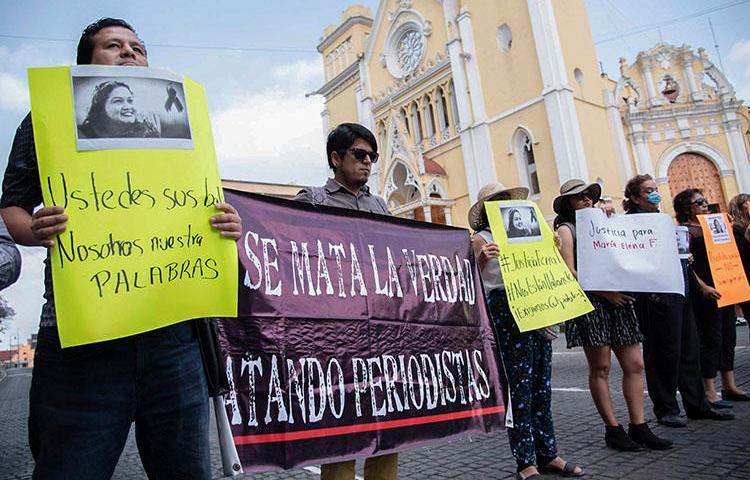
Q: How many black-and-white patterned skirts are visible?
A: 1